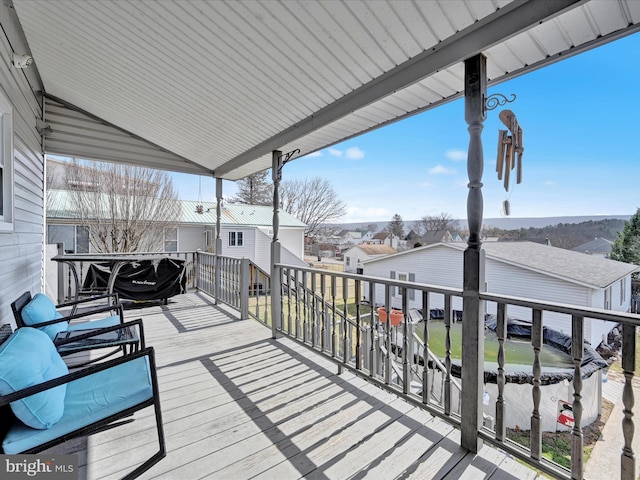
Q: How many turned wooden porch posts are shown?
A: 3